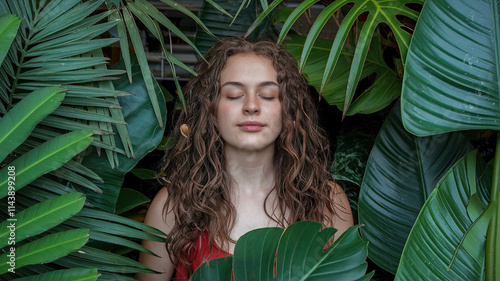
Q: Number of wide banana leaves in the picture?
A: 3